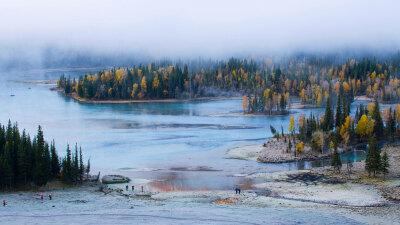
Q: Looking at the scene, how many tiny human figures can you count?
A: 8